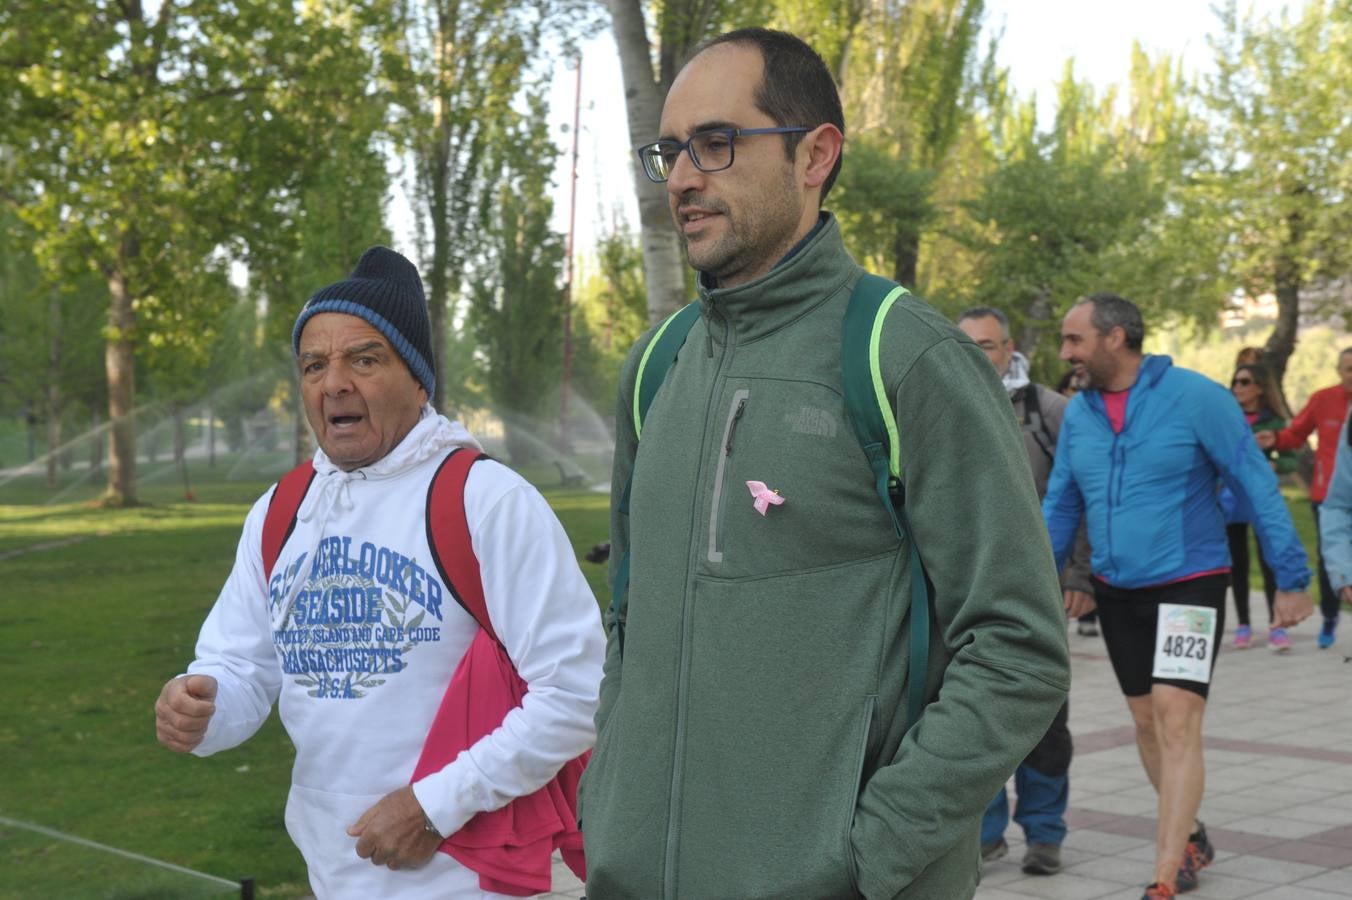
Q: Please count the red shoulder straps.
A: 2